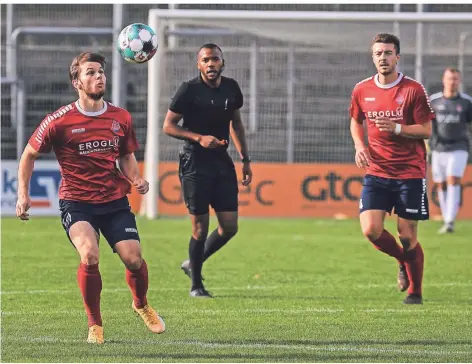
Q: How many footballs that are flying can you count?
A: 1